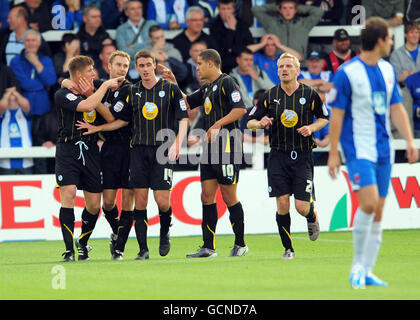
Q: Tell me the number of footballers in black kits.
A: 5